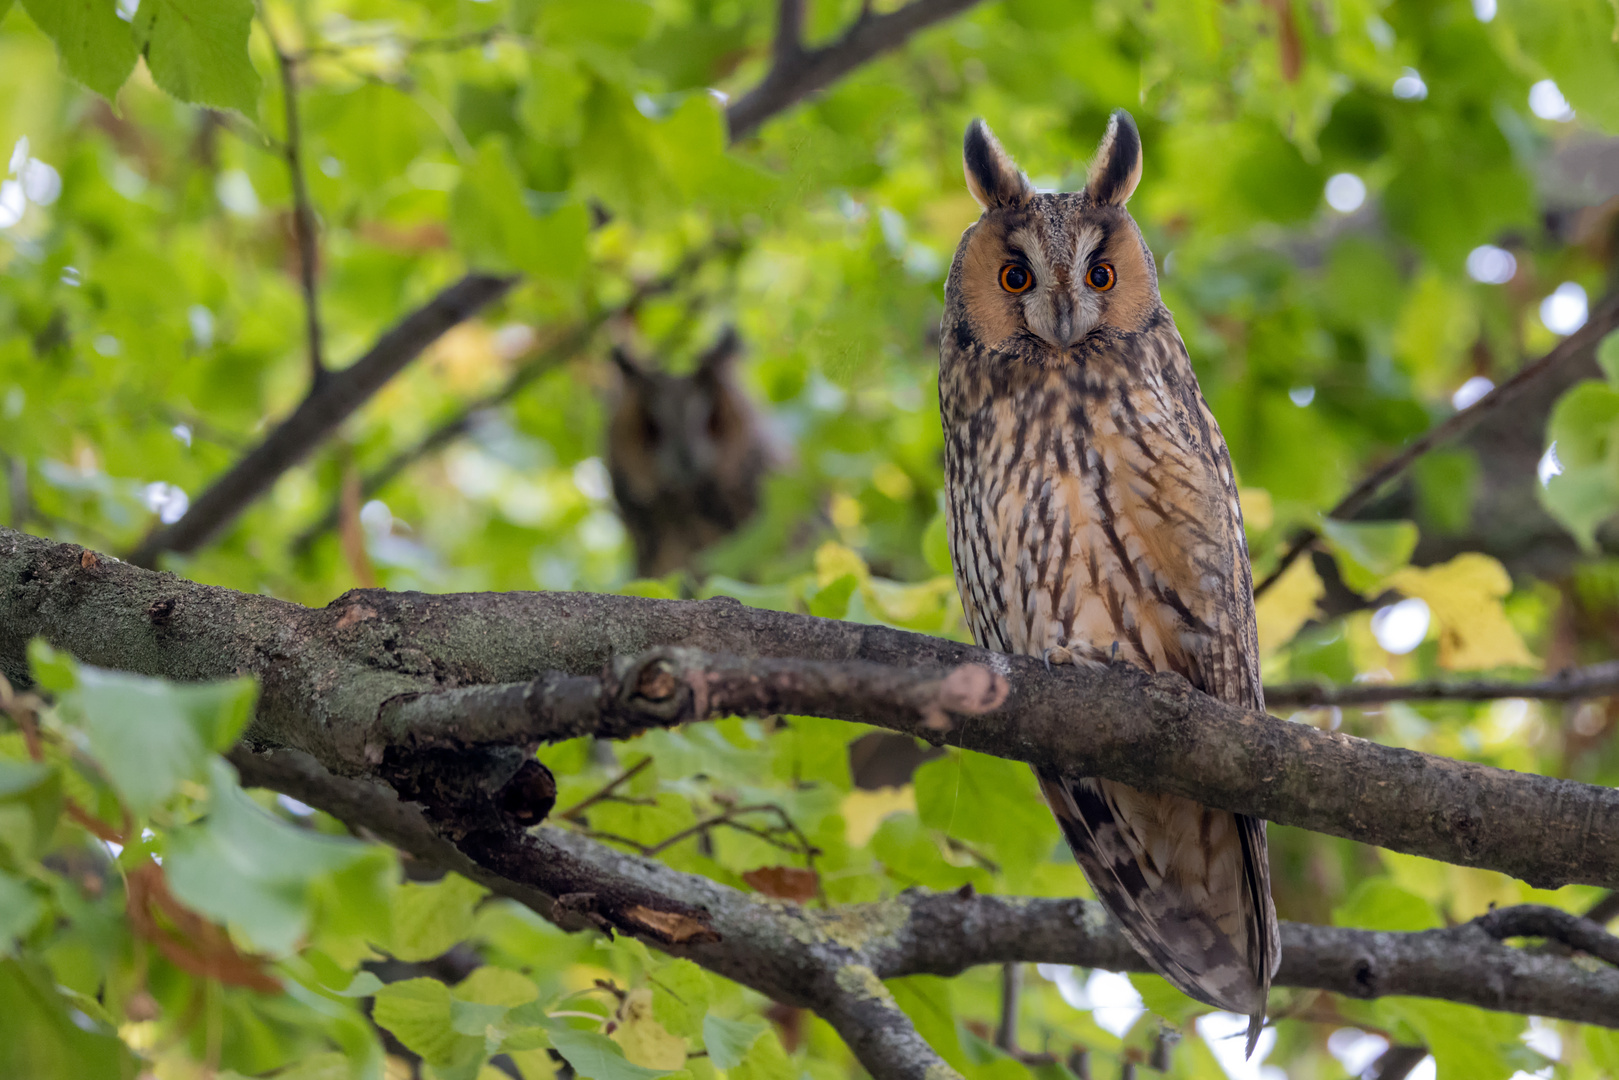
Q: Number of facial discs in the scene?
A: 2